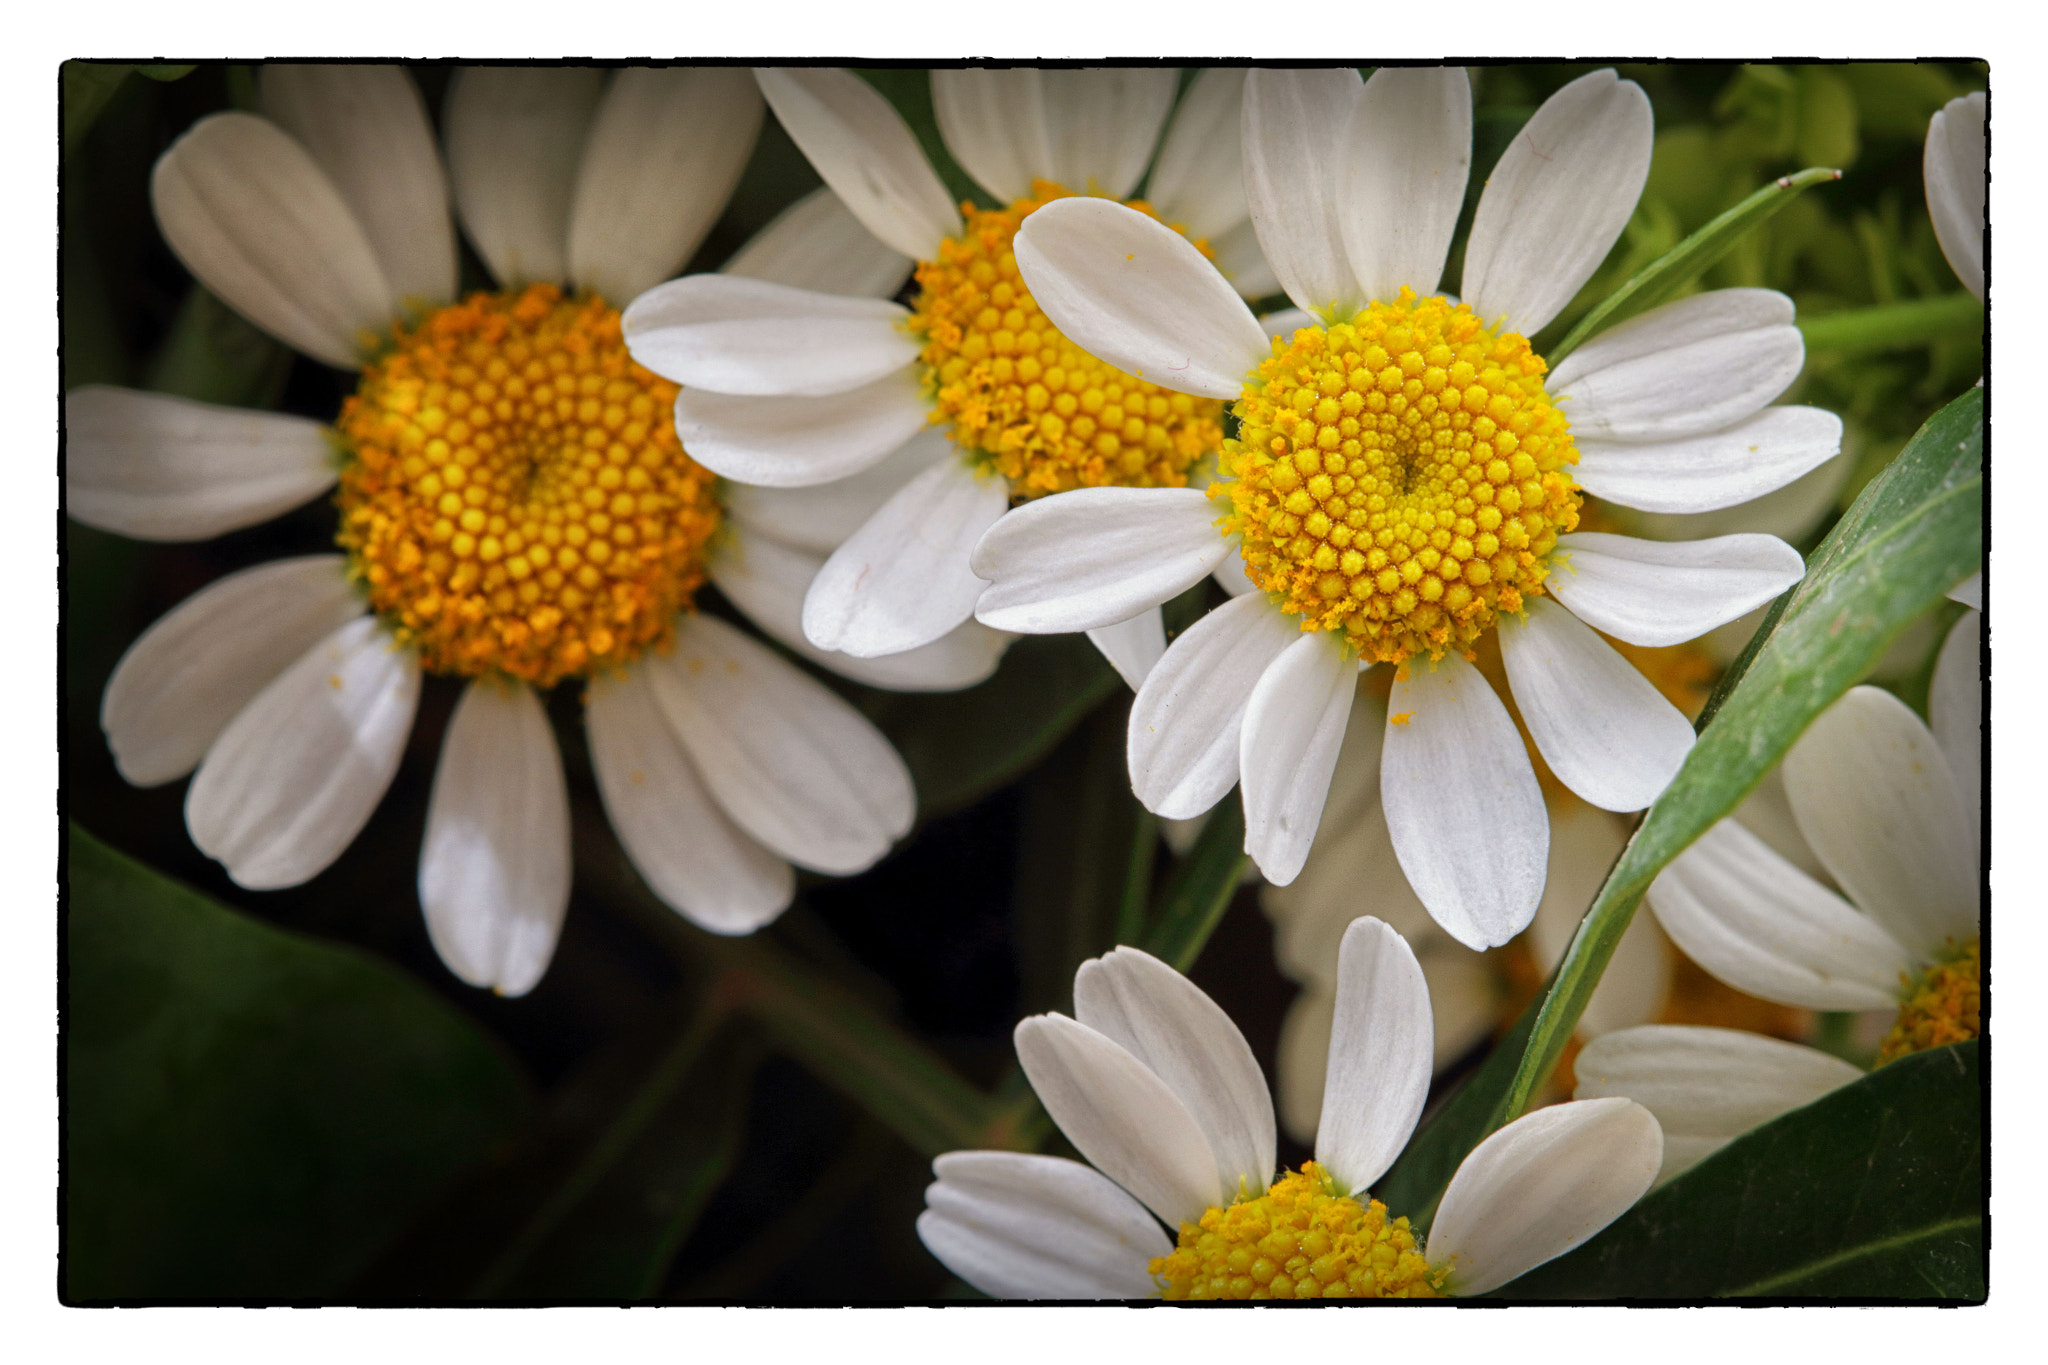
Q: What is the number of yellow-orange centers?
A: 5